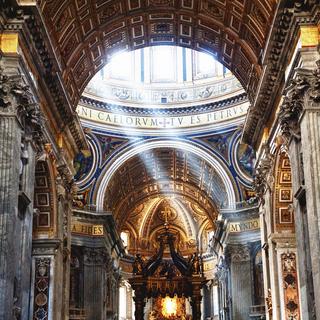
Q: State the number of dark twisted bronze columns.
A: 2